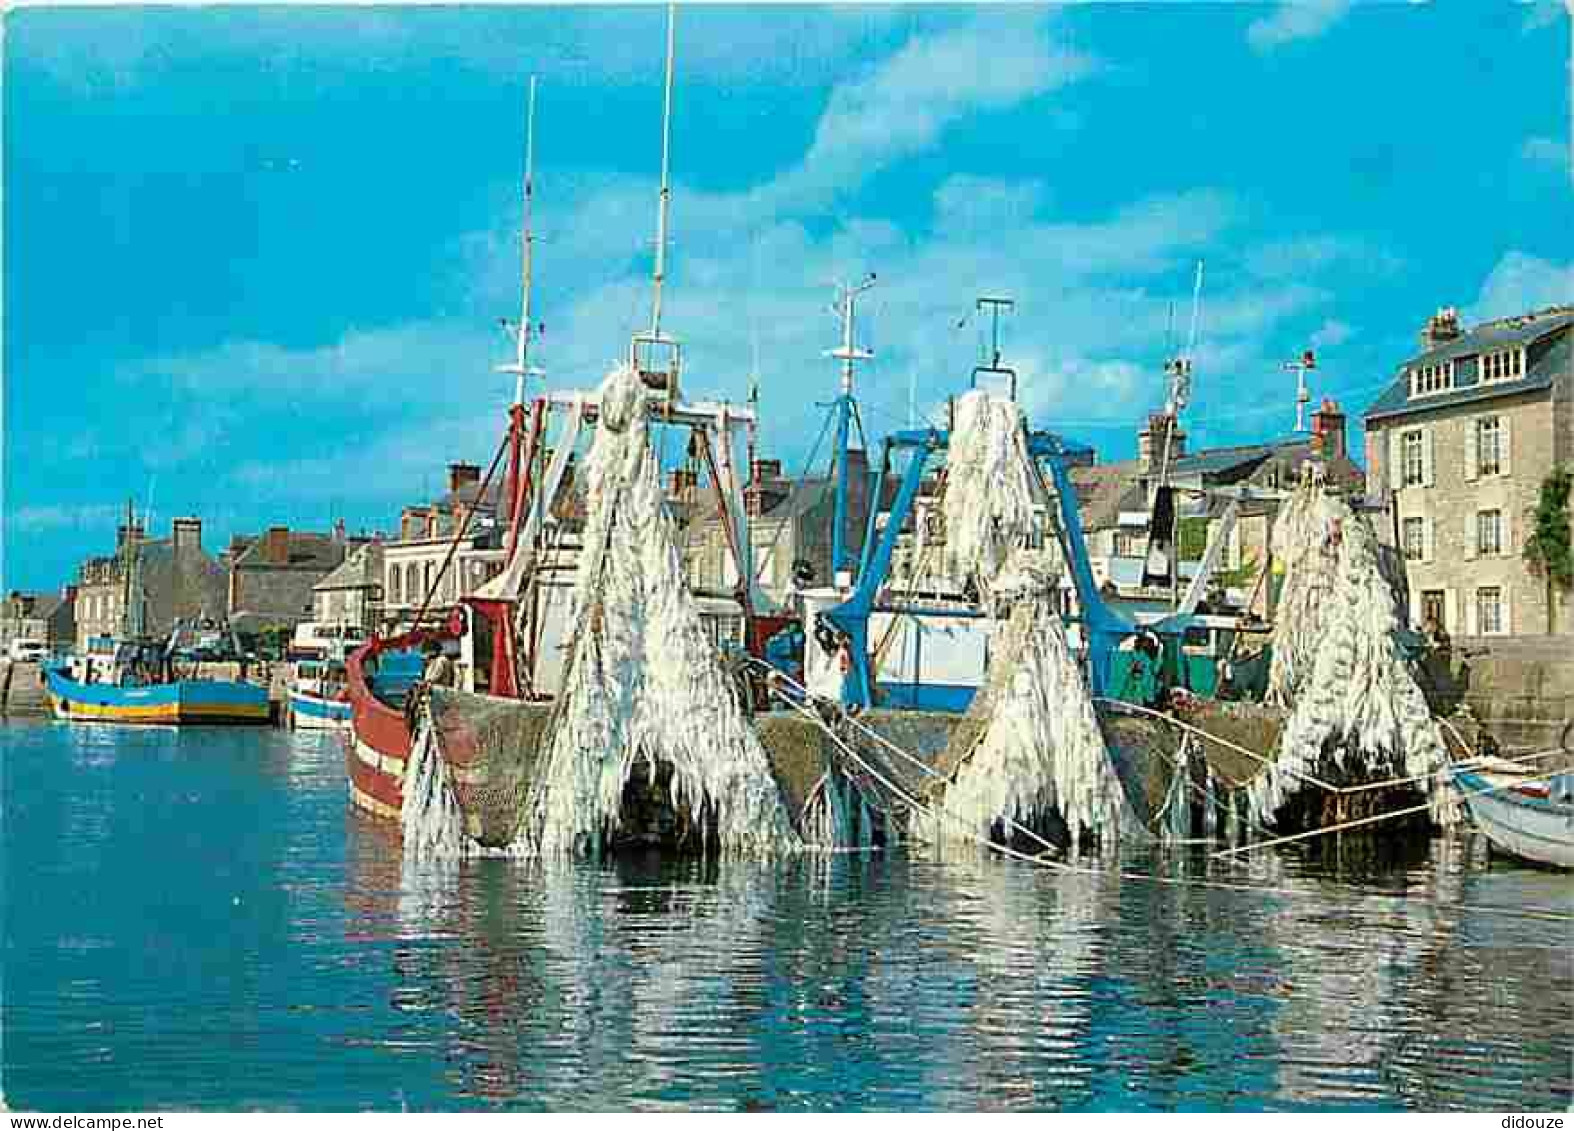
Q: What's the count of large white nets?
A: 3